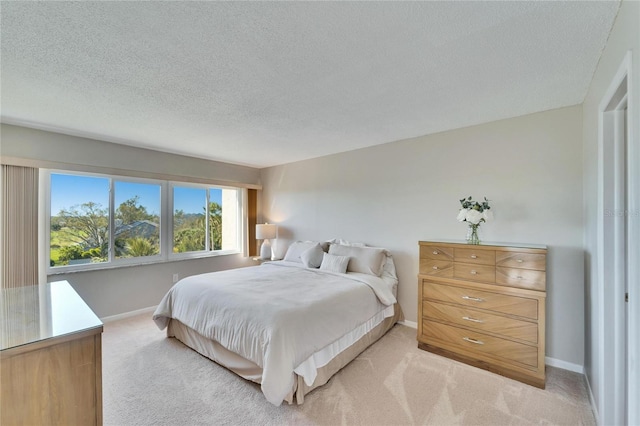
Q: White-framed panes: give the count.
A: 4